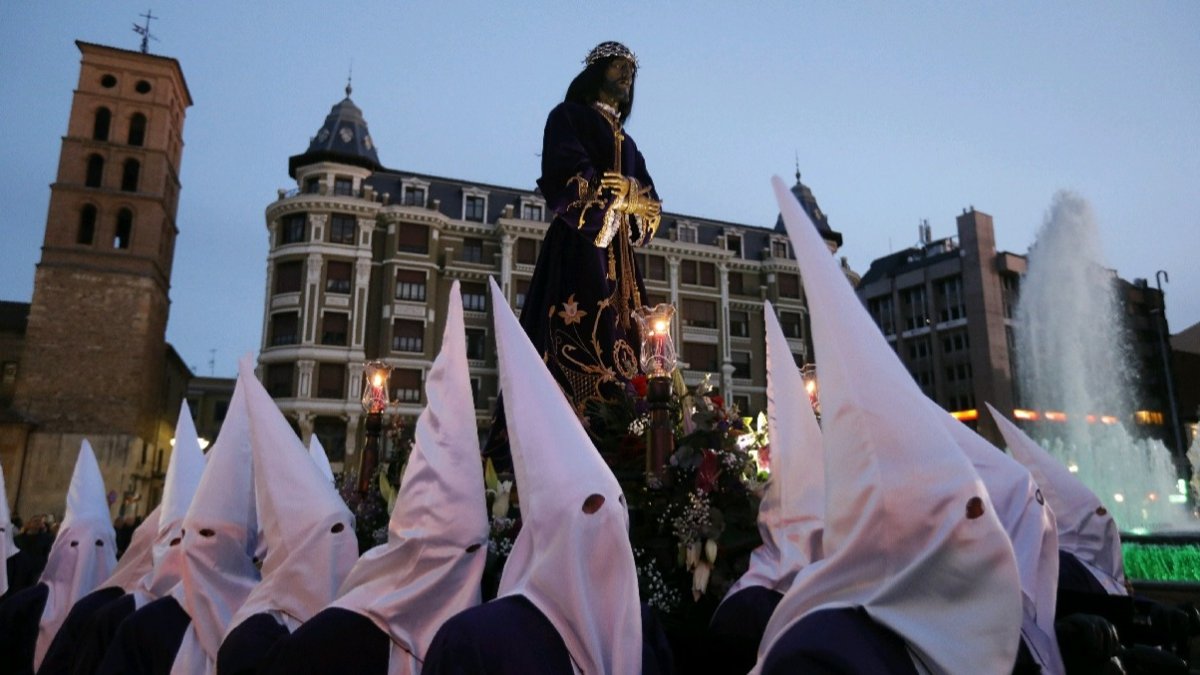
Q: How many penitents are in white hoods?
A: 13